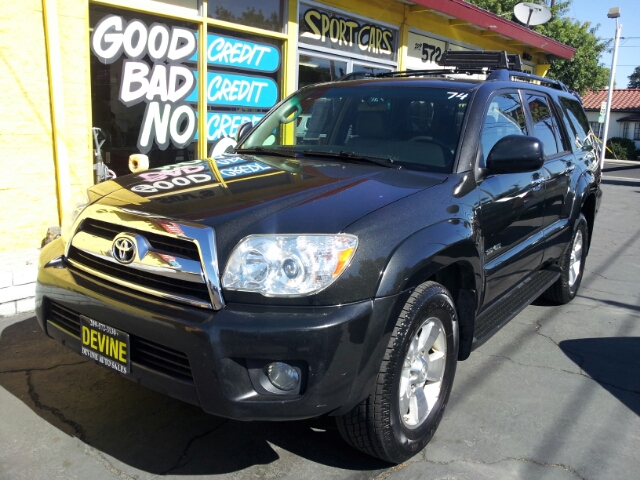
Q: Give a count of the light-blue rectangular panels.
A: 3